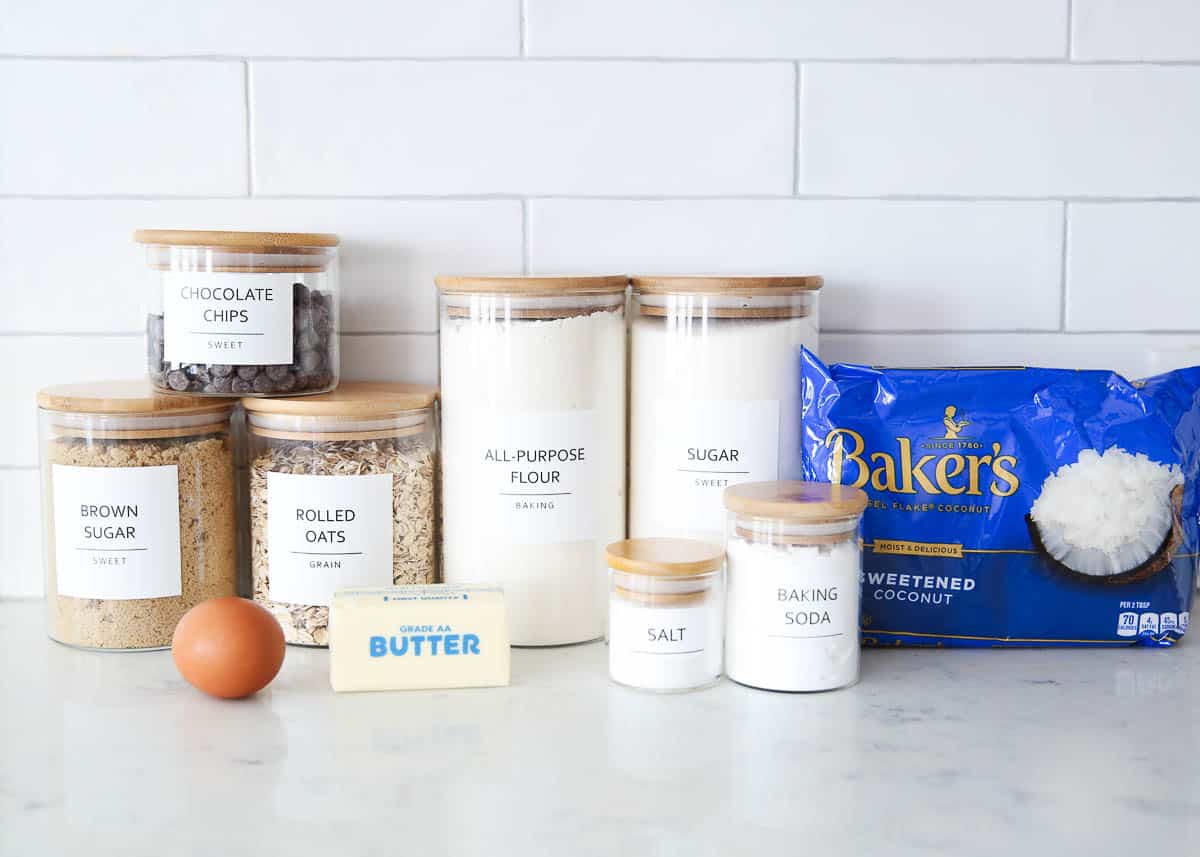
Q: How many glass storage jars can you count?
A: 7